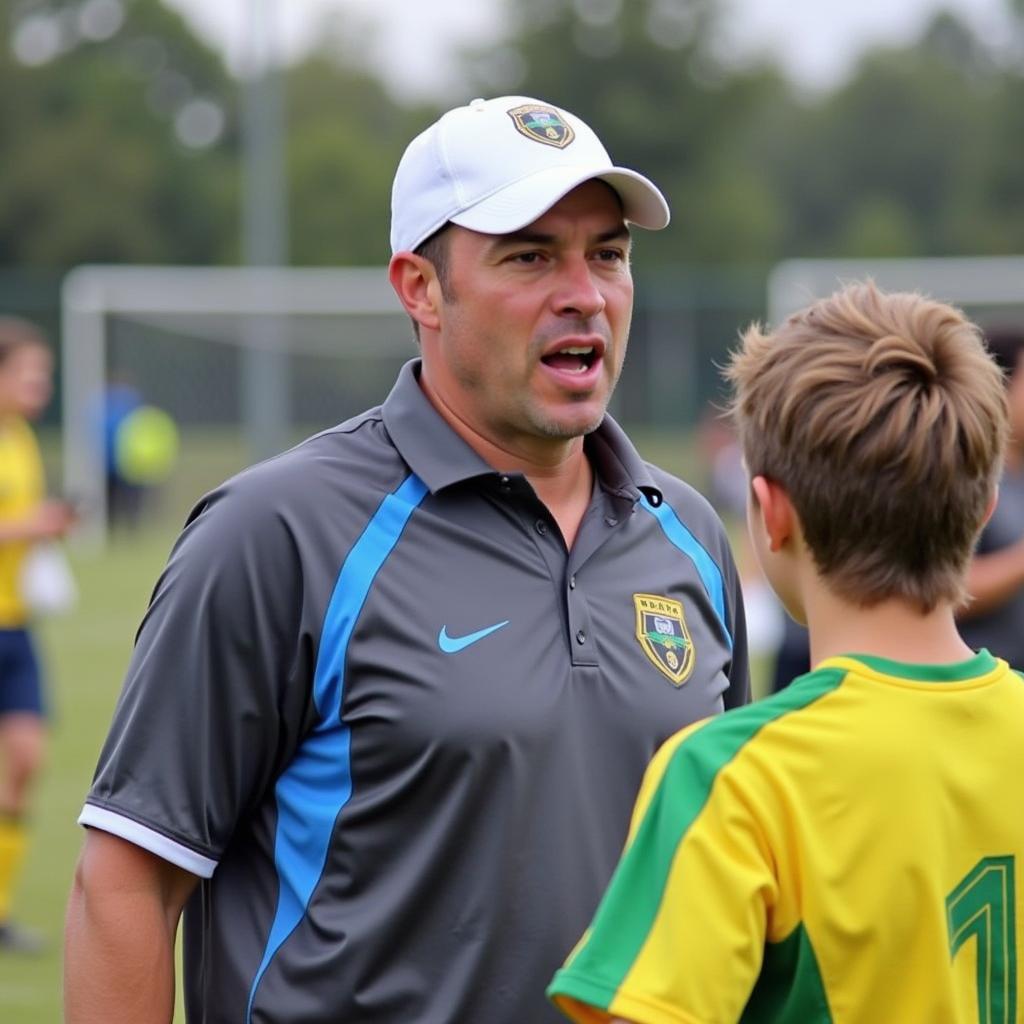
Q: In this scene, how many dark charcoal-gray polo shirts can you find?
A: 1